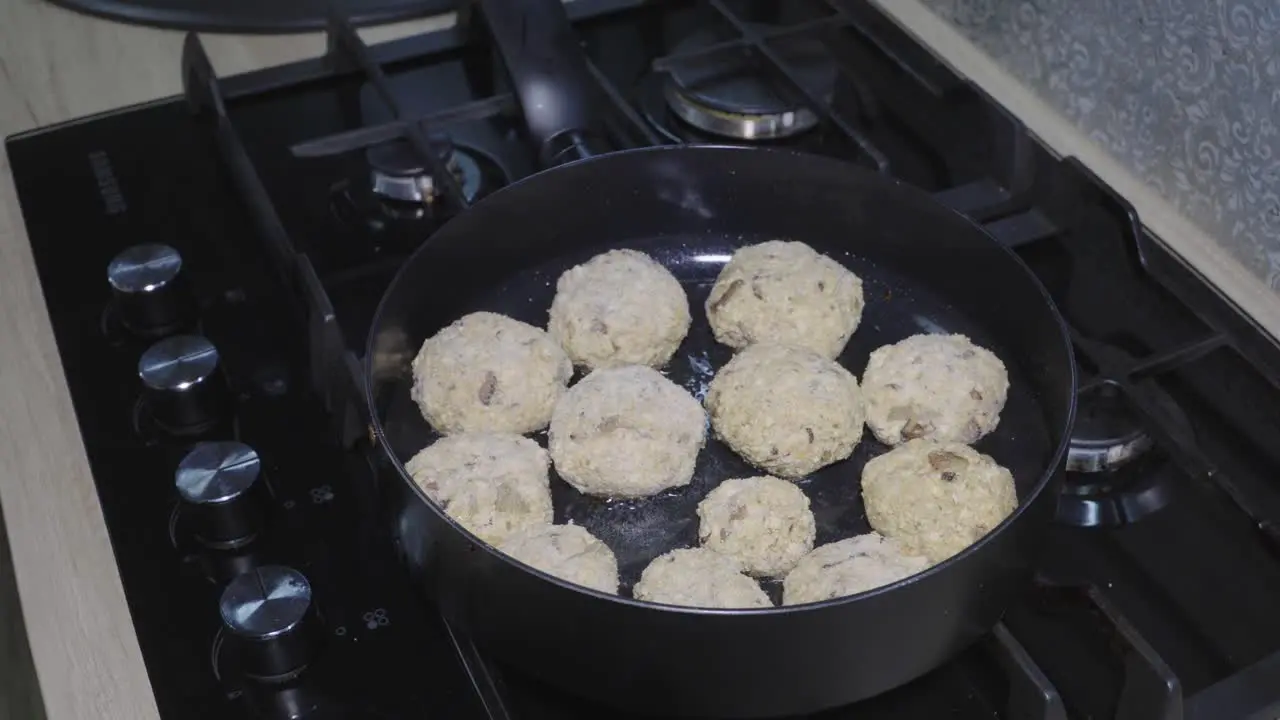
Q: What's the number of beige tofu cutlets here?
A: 12